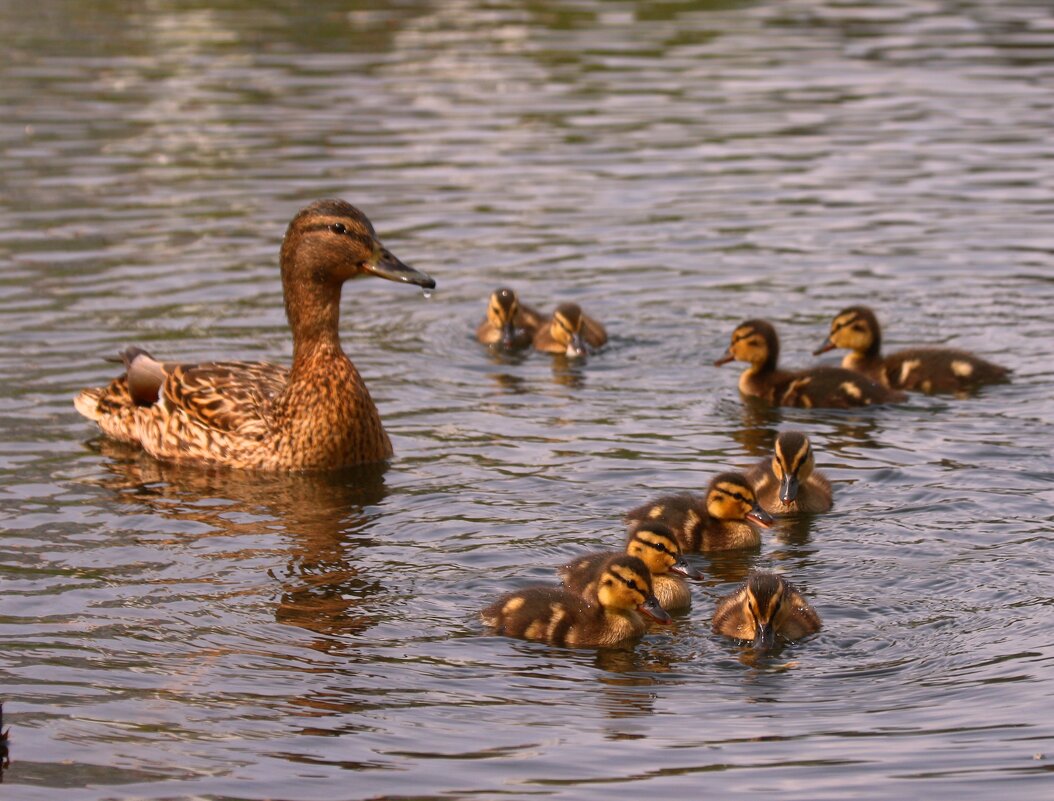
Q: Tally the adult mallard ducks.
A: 1